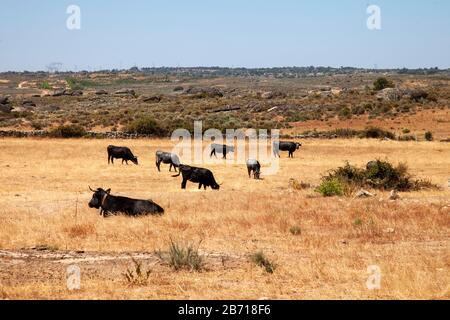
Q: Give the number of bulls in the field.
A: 7